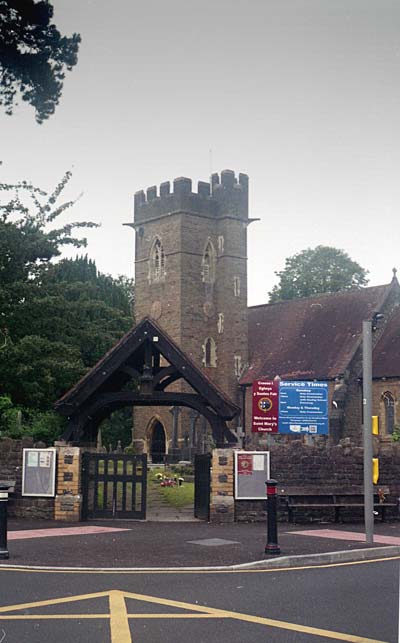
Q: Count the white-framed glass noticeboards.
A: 2